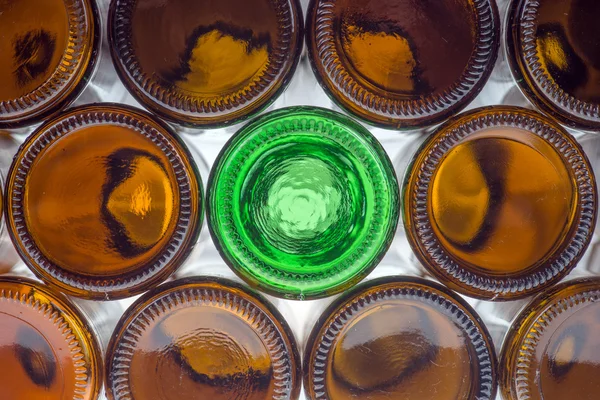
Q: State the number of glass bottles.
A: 11